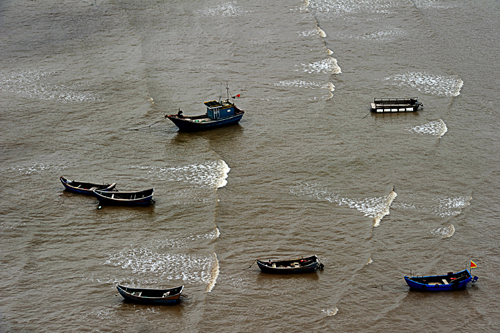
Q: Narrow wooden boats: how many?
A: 5